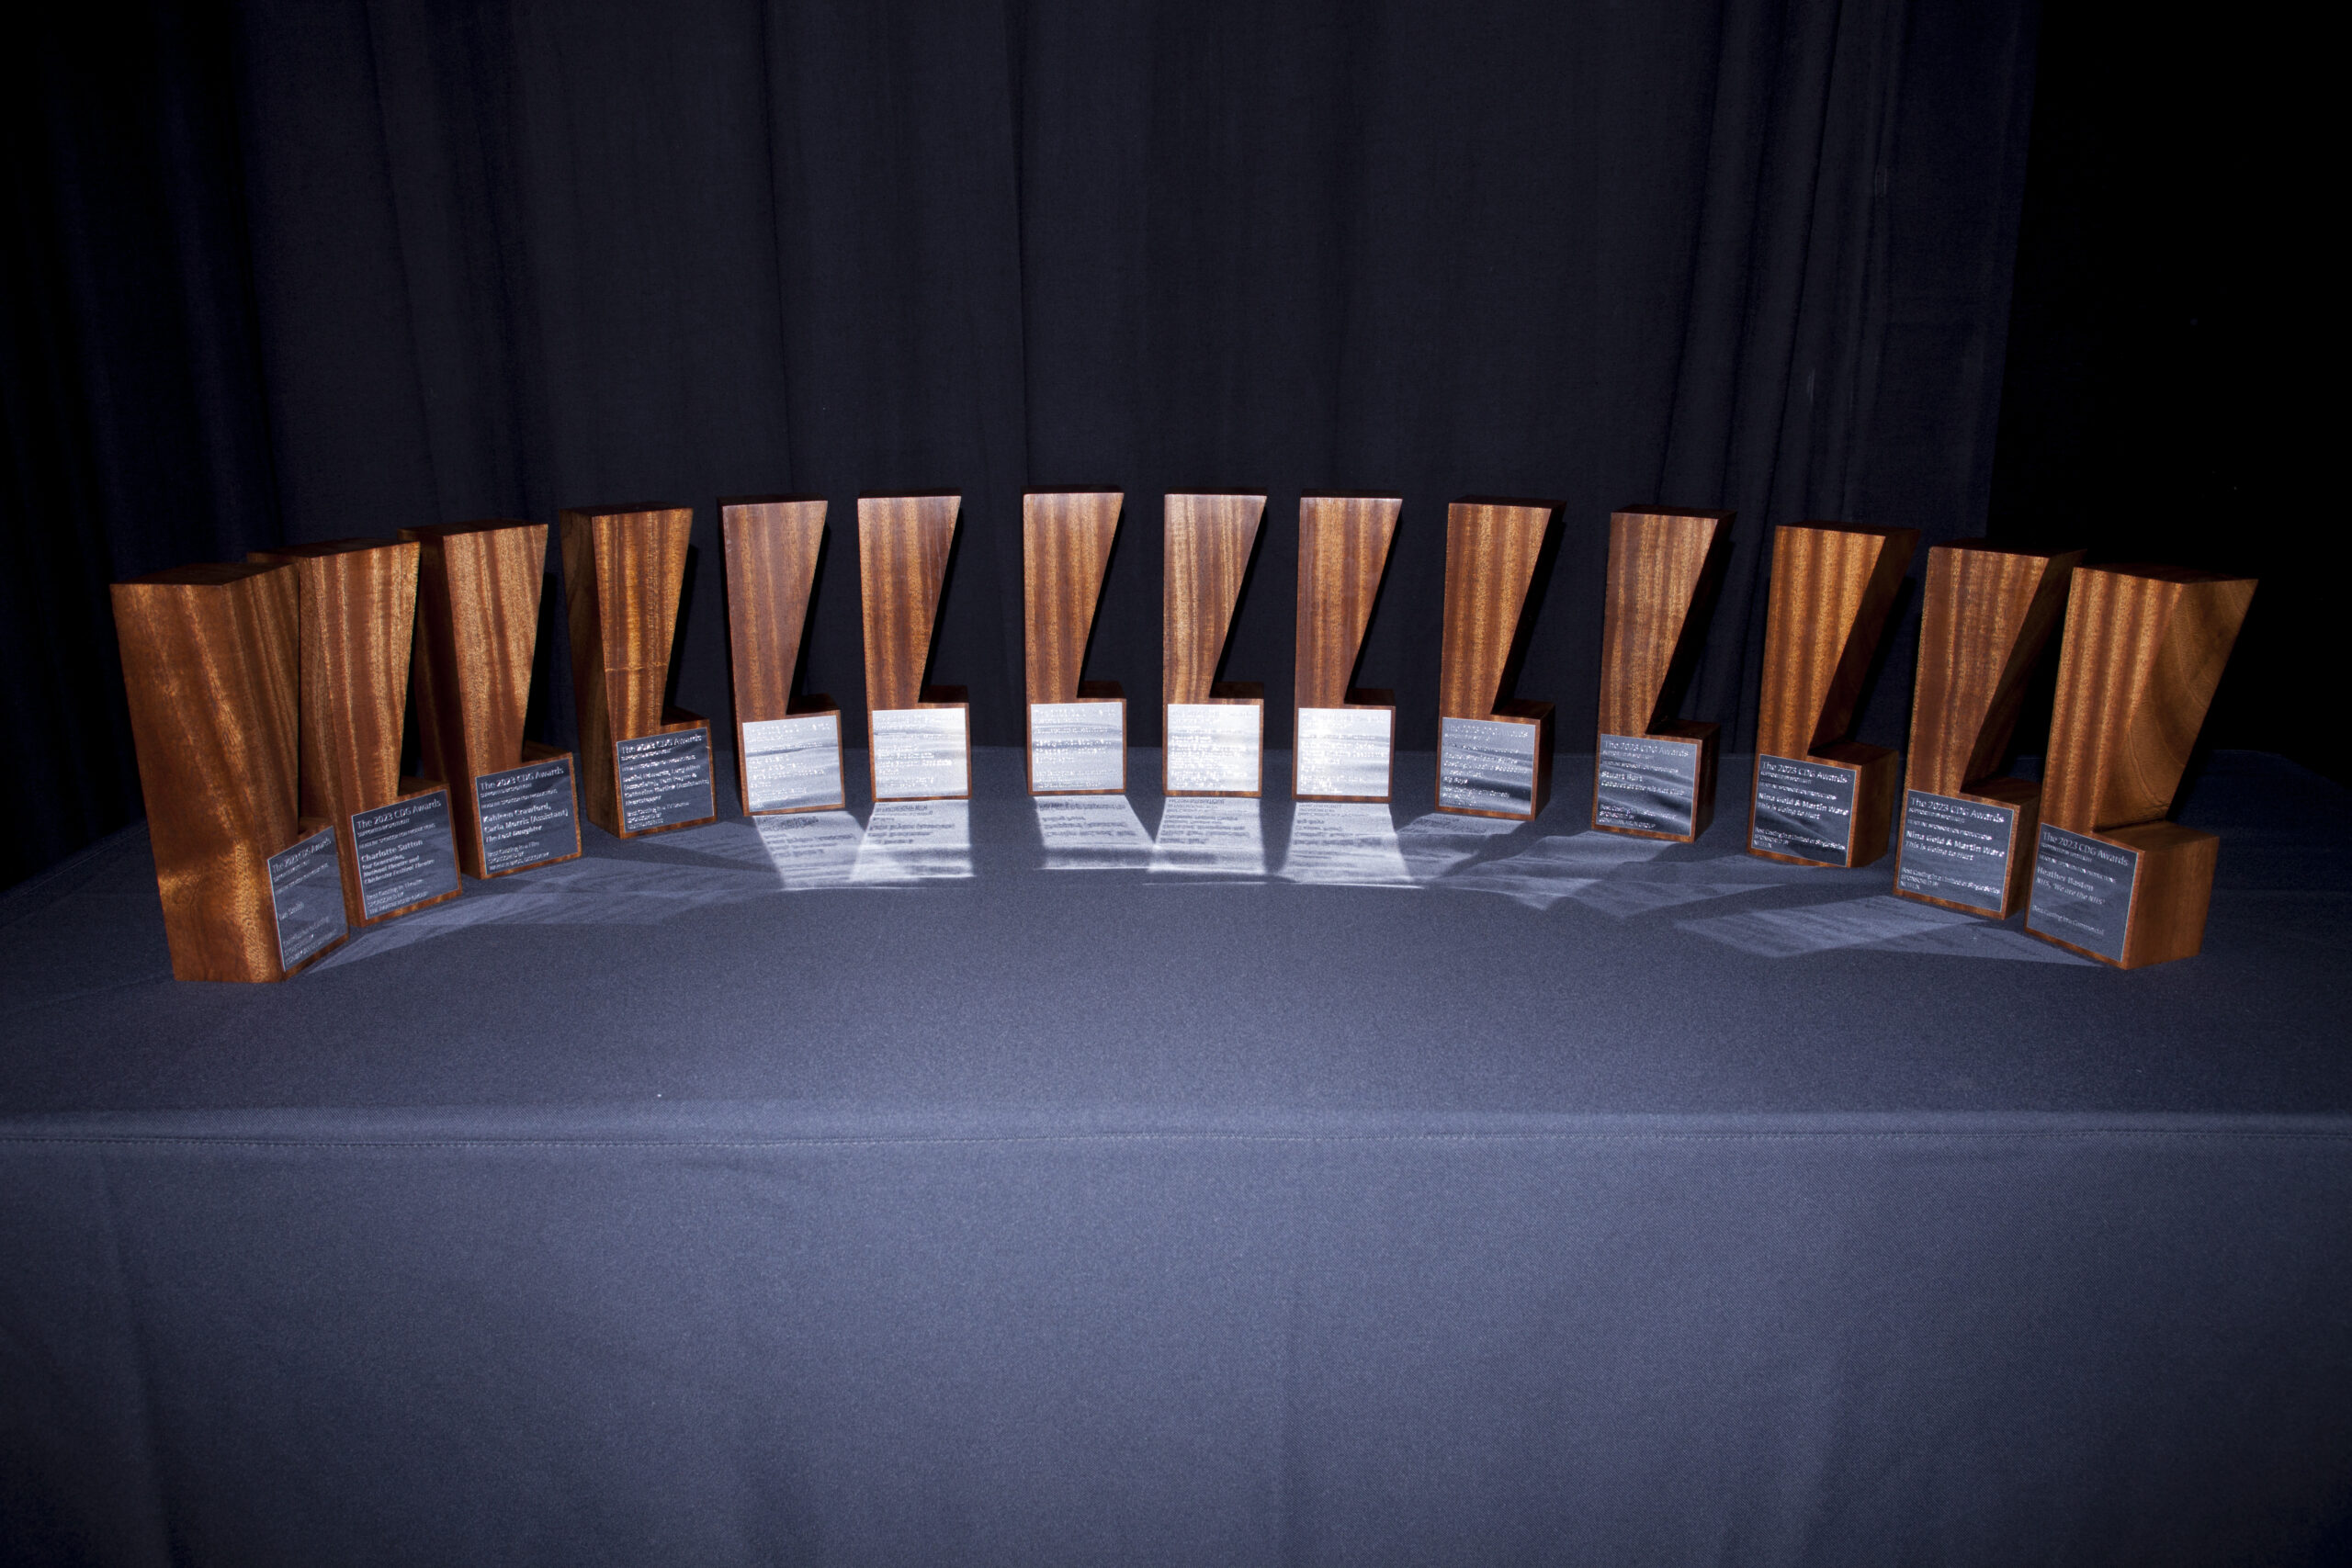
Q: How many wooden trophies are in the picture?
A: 14